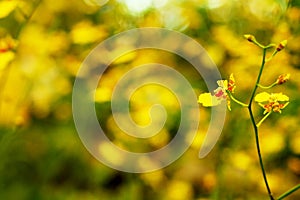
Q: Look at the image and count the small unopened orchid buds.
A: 3